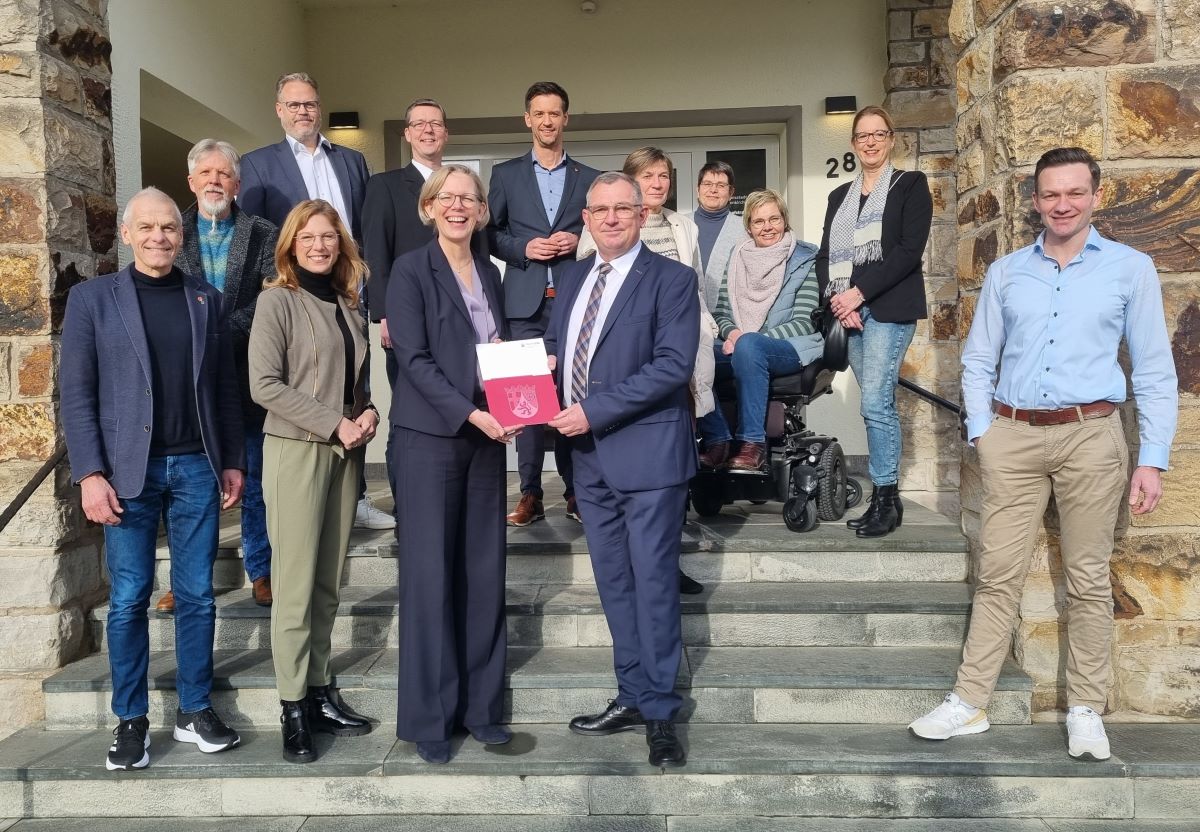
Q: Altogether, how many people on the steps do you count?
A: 13